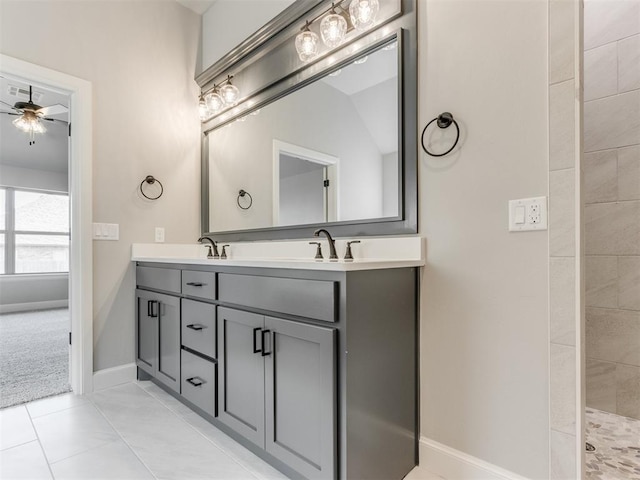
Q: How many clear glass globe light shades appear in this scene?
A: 6